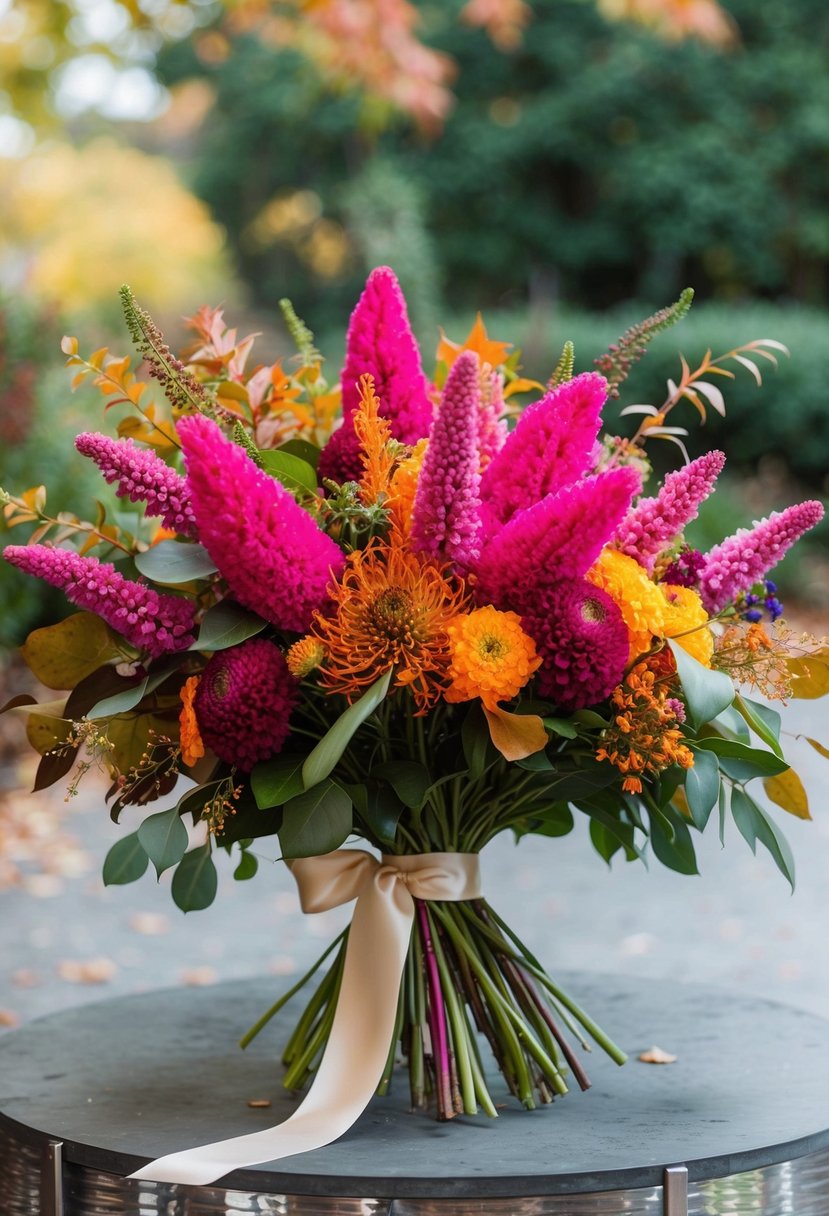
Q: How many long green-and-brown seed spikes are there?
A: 2